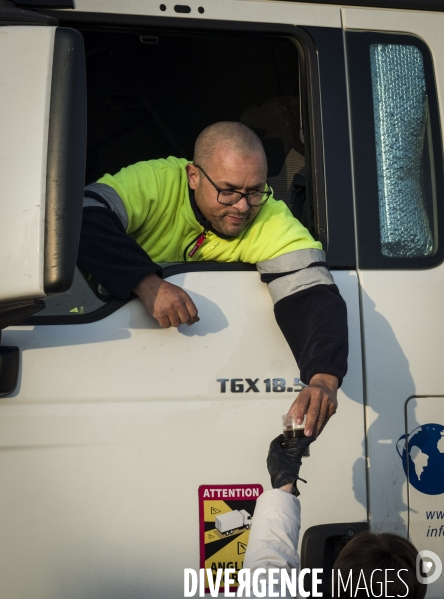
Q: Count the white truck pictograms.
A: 1